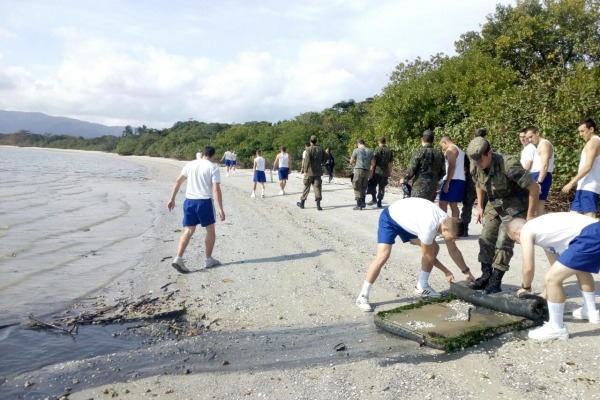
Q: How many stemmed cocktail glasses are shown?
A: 0